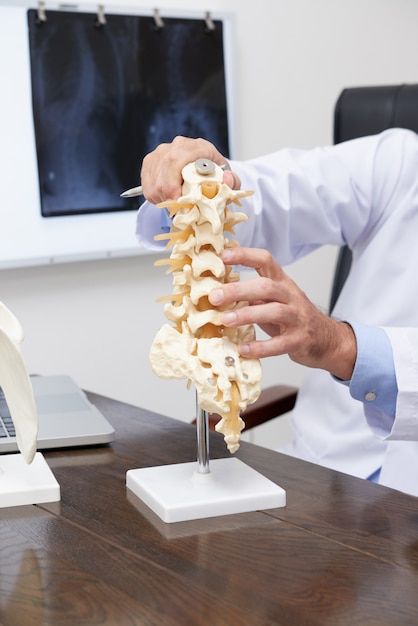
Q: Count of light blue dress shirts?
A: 1